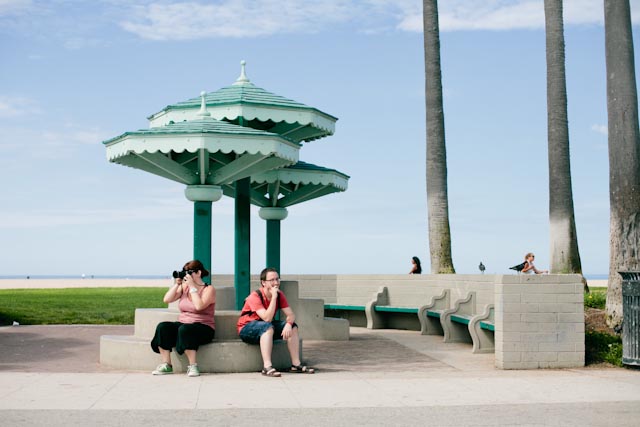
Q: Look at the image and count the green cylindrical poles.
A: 3